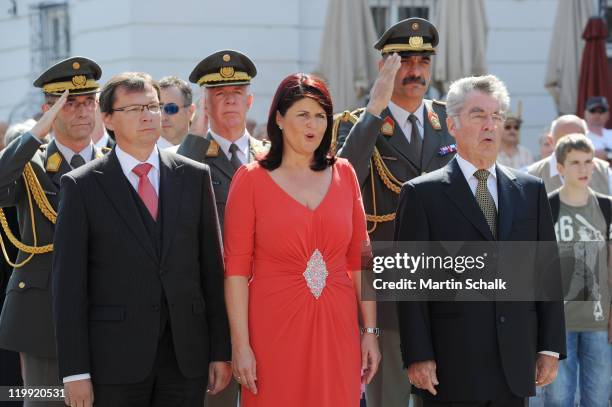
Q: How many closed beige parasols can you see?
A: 3